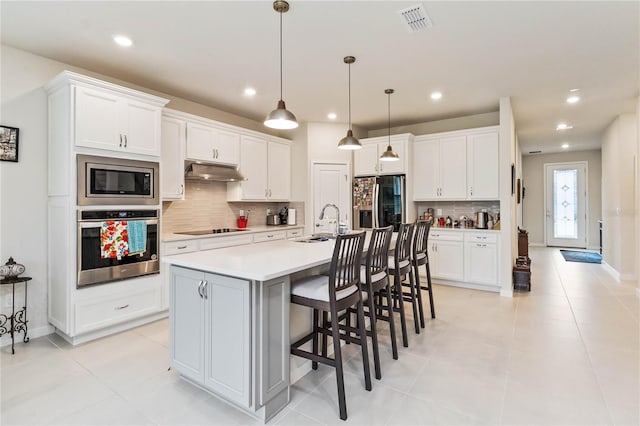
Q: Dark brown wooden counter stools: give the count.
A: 4